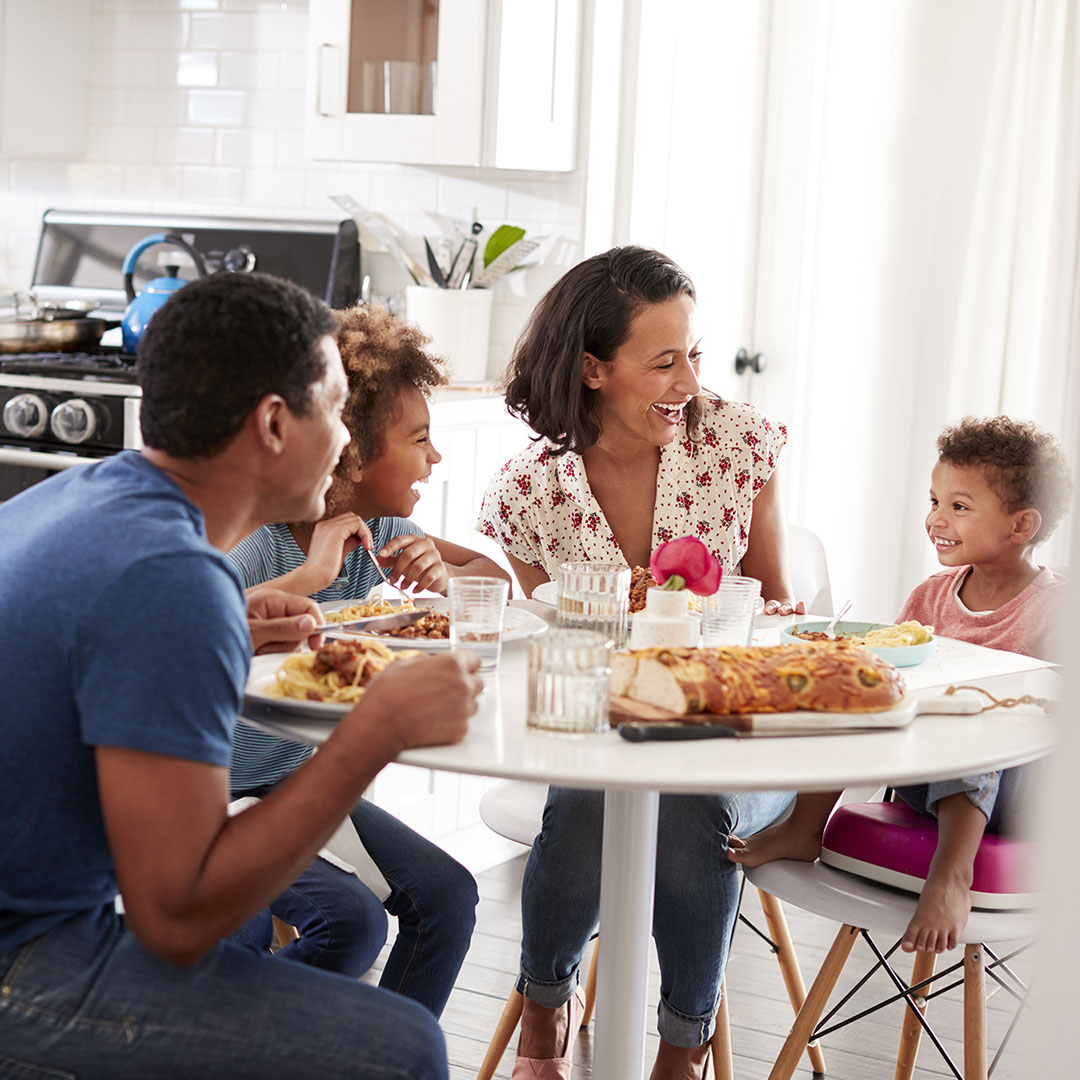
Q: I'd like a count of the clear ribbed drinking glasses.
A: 4